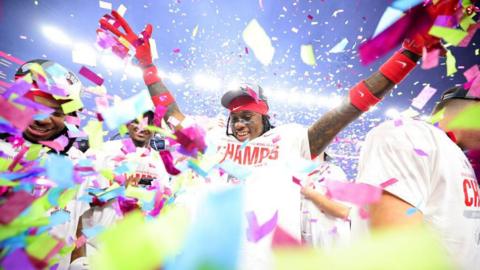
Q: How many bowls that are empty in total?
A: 0